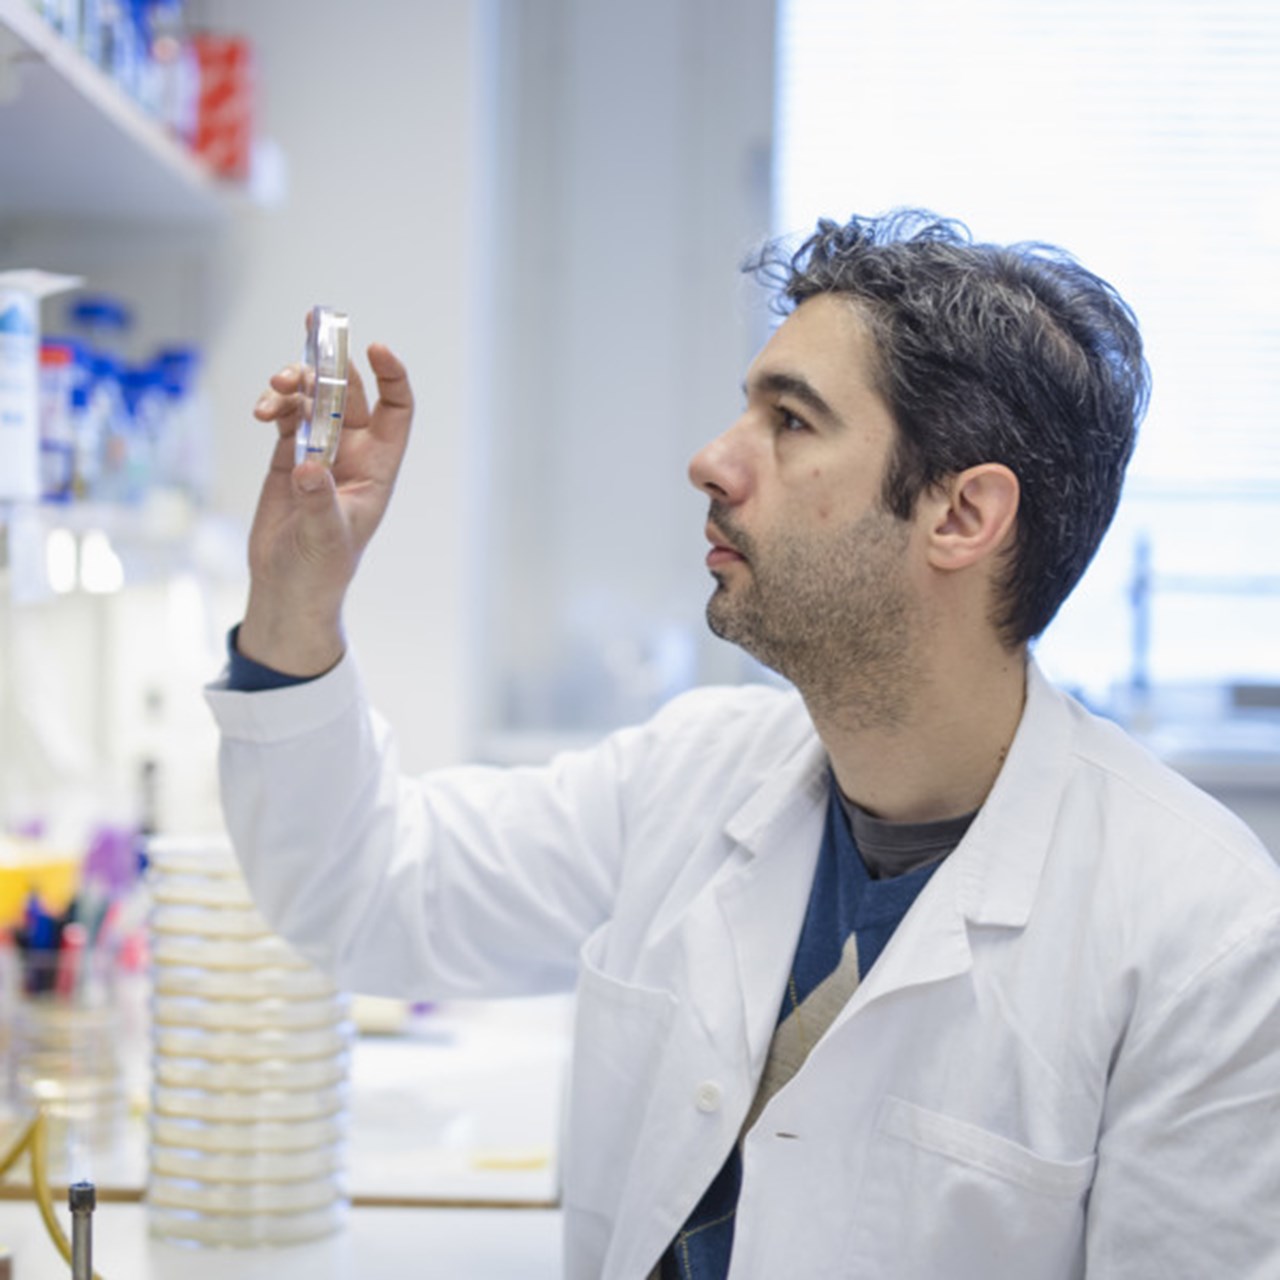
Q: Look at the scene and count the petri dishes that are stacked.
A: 13